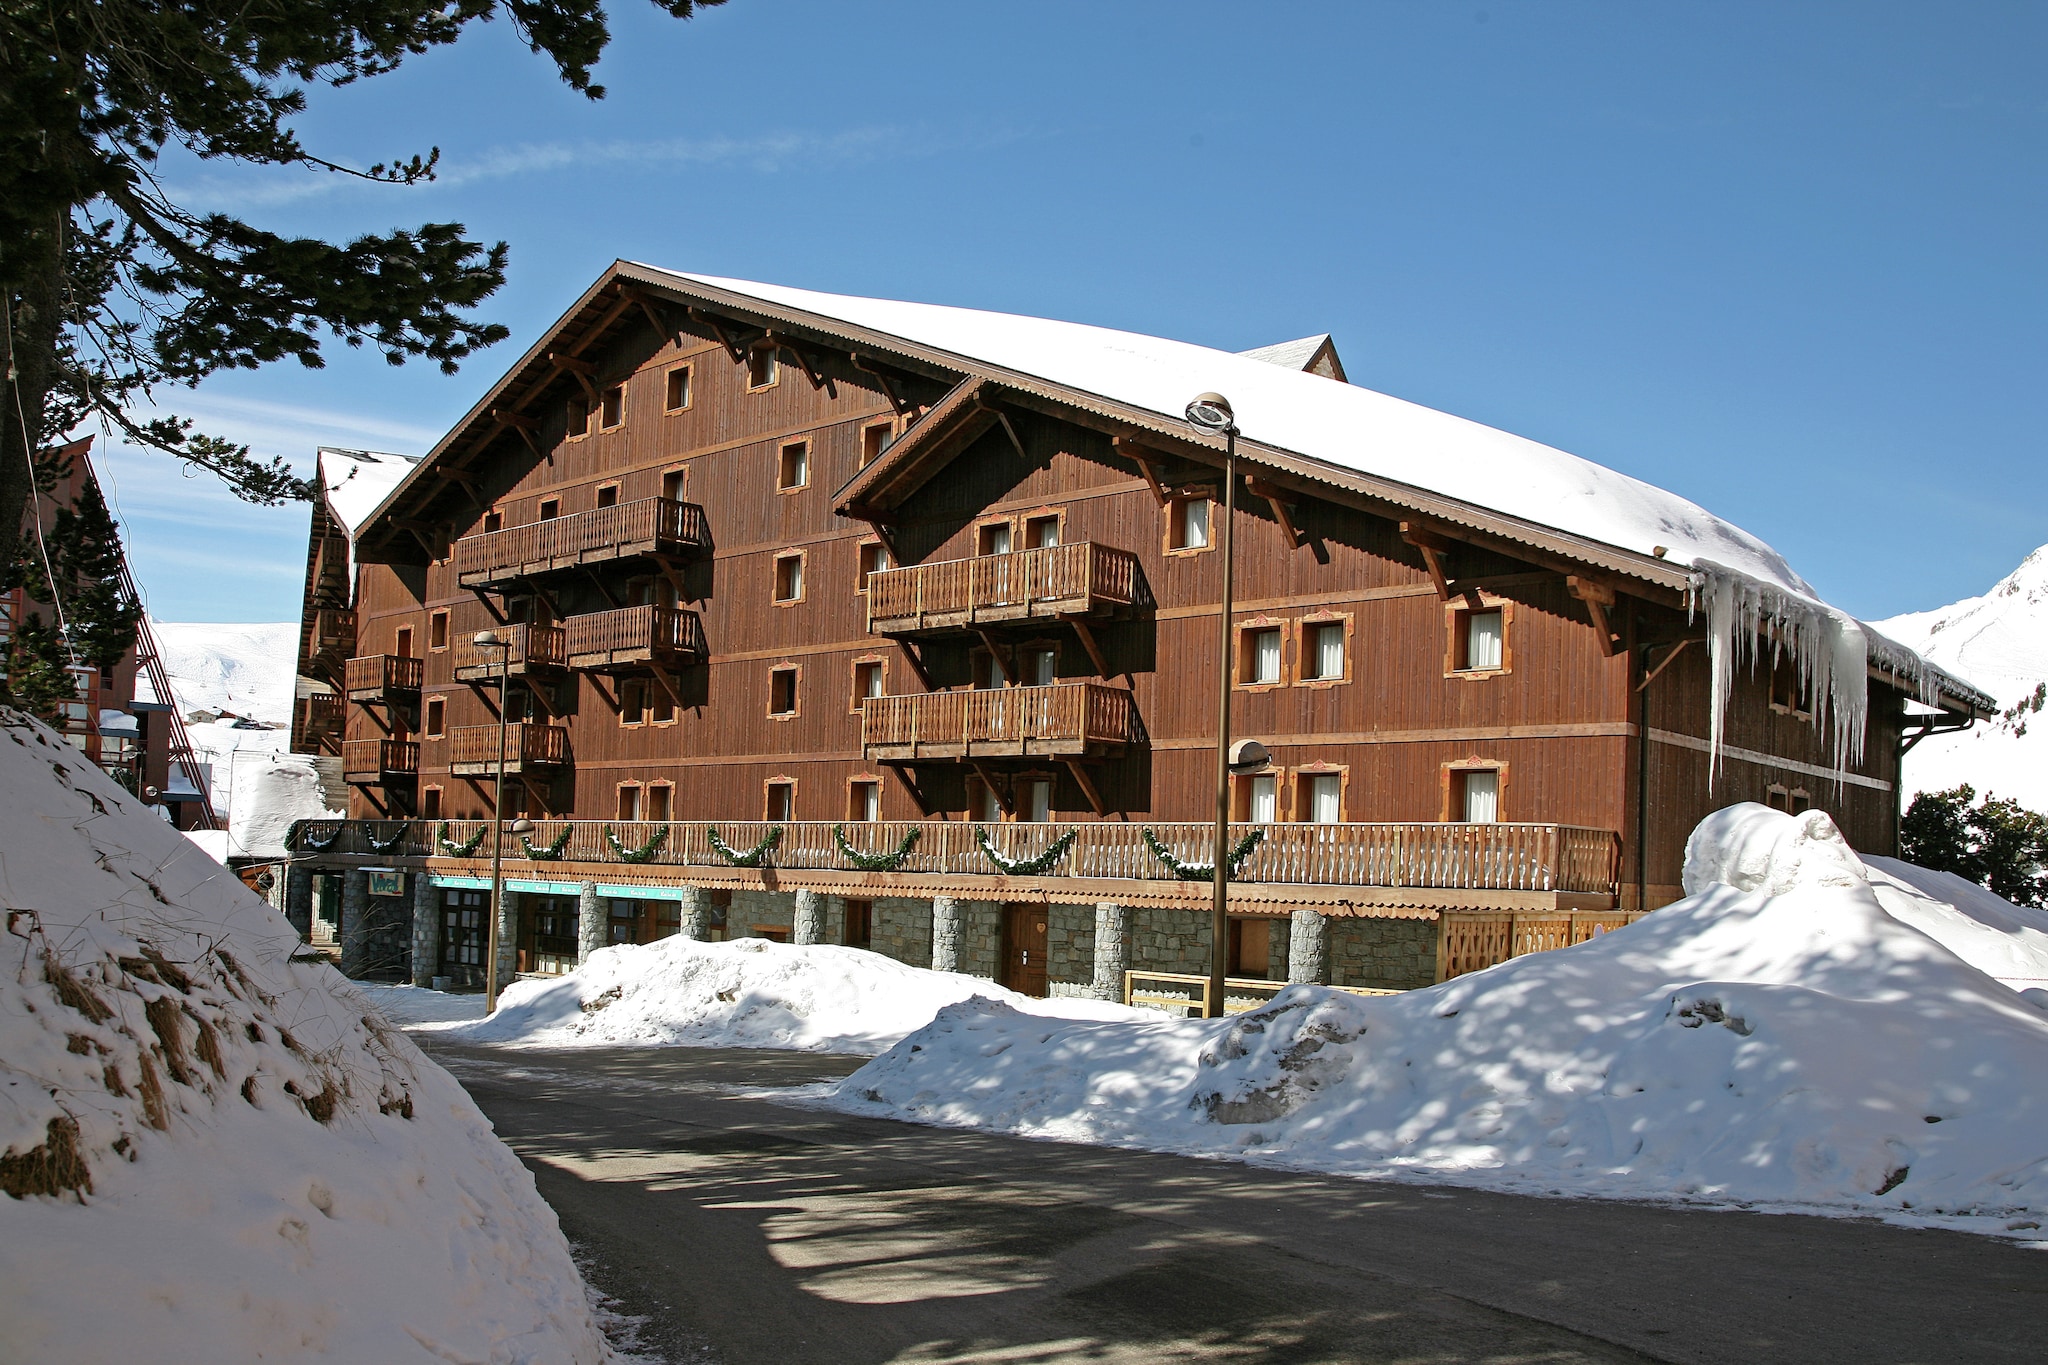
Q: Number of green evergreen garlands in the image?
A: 9